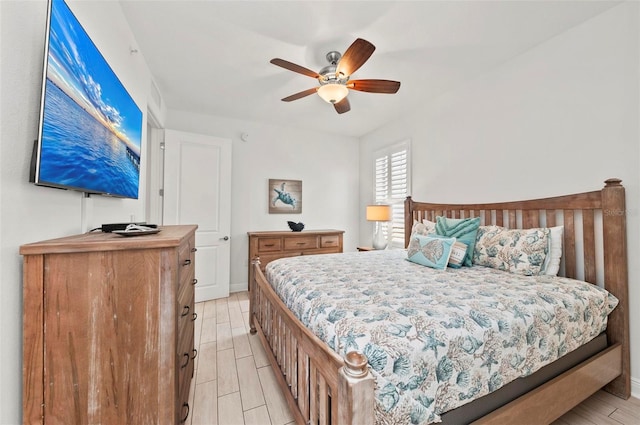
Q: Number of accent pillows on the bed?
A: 3